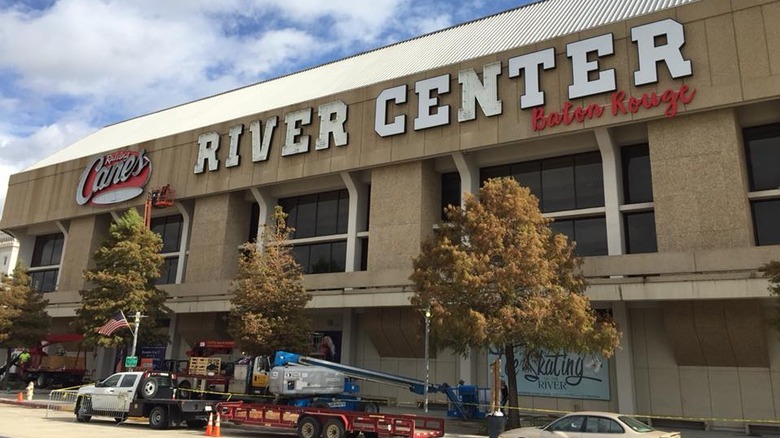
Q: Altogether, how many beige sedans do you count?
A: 1